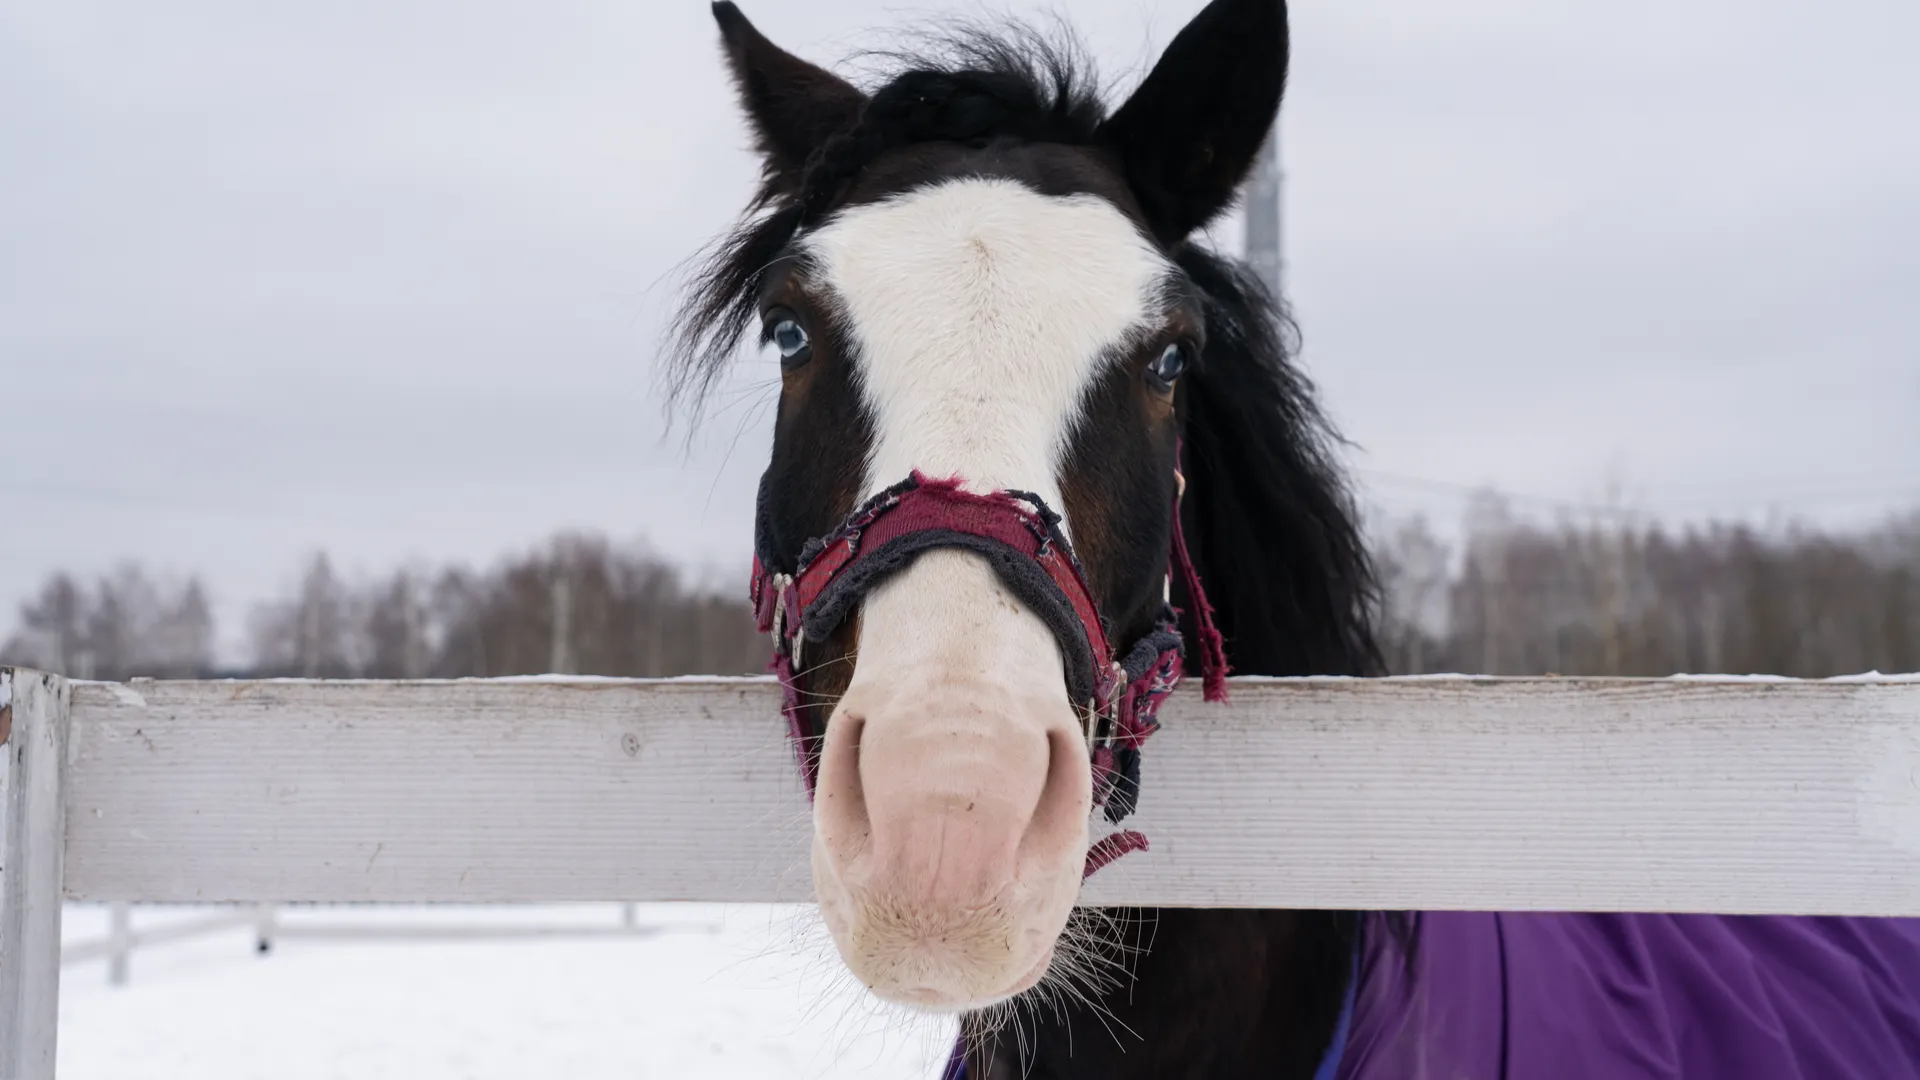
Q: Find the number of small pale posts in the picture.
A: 3